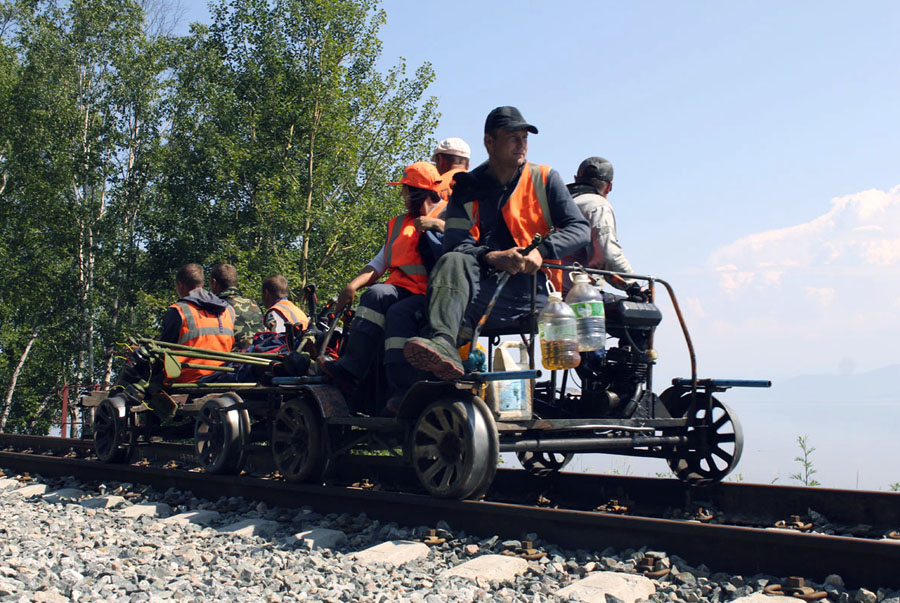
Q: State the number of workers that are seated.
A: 7